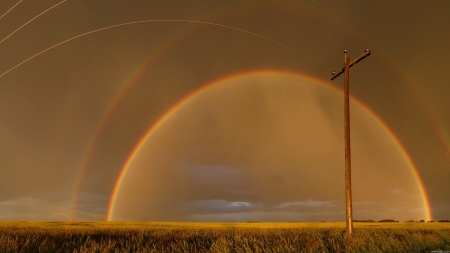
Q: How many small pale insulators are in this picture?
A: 3